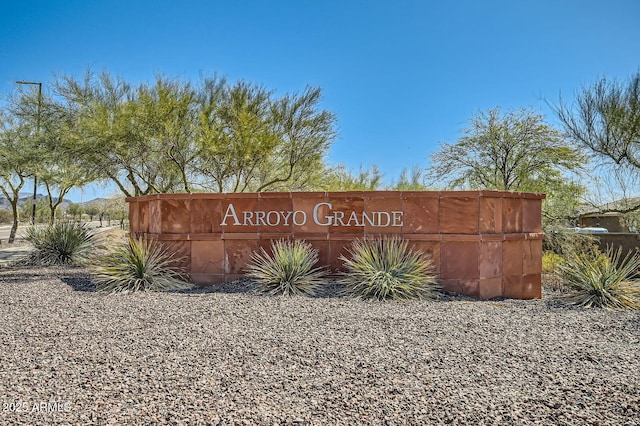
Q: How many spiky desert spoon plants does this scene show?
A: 5